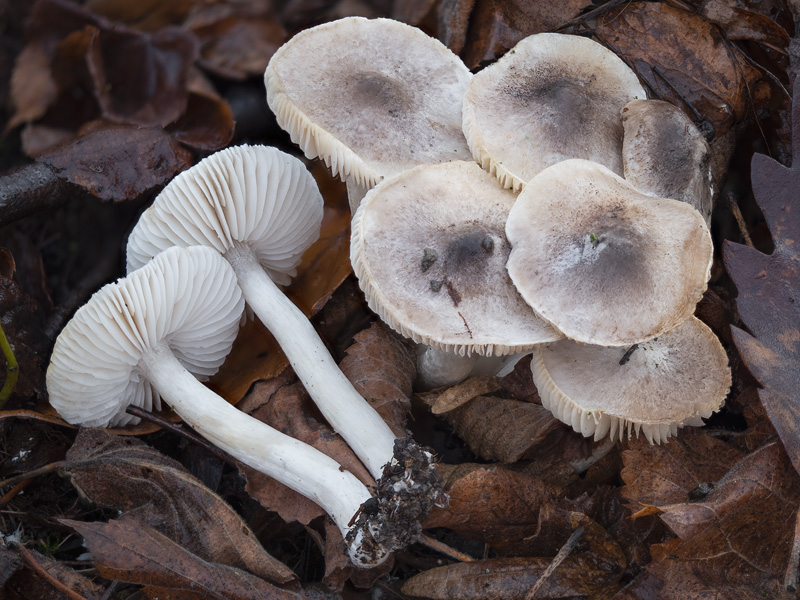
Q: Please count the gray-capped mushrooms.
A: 6